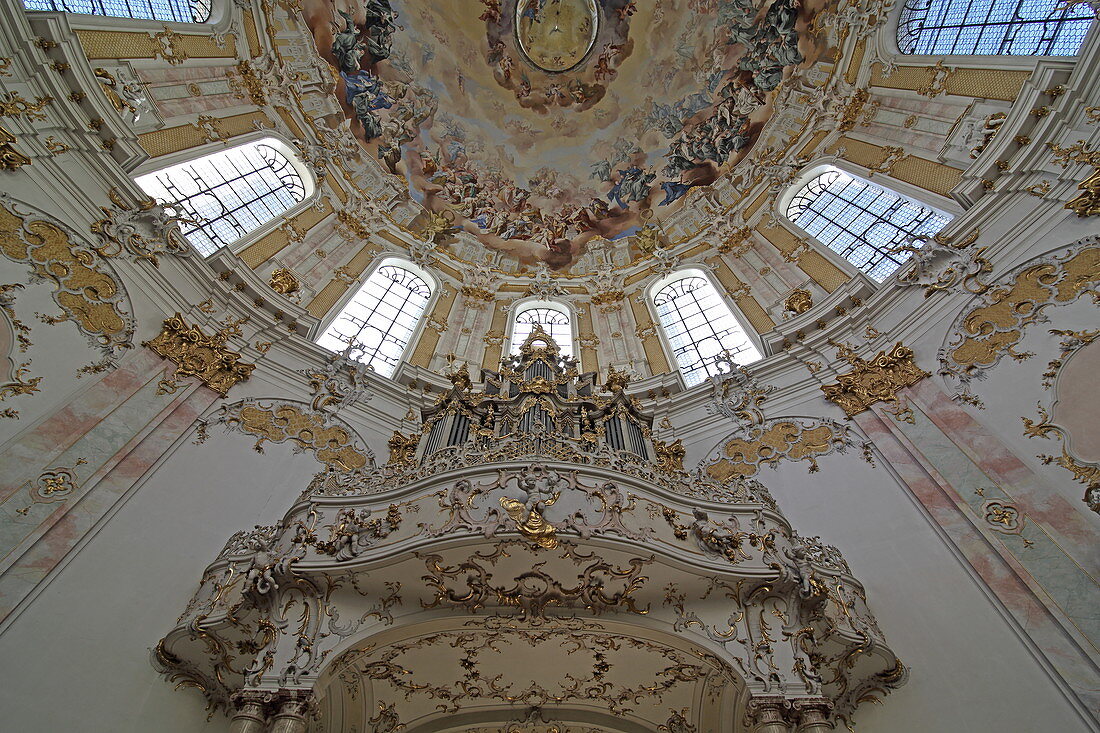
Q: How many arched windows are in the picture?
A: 7